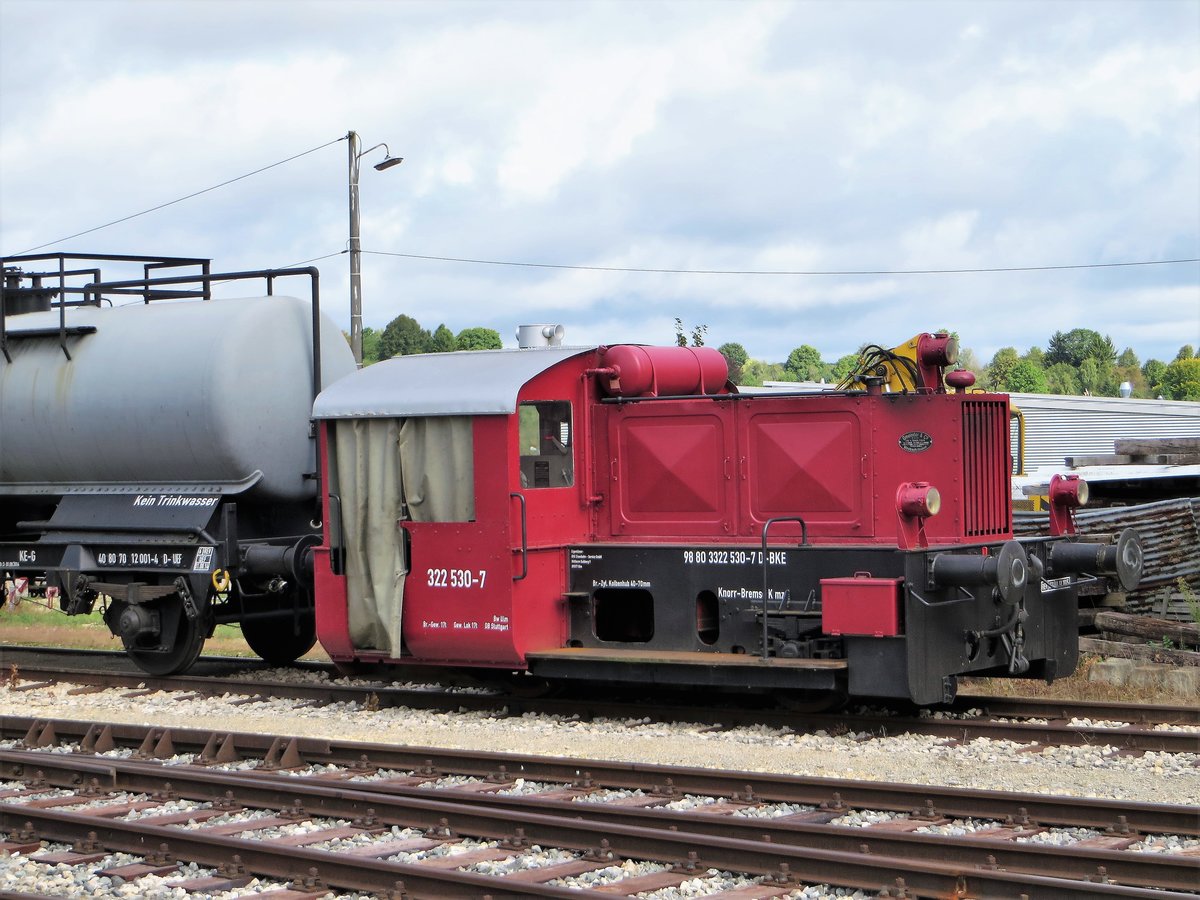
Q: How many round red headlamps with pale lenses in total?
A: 3